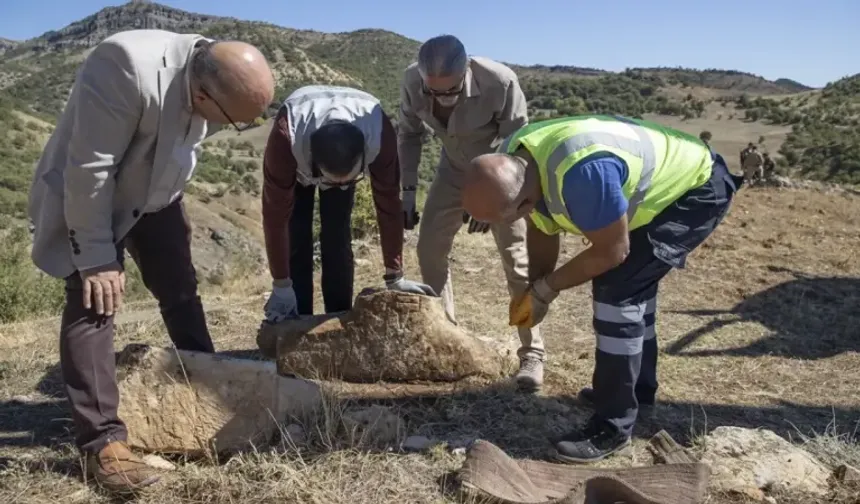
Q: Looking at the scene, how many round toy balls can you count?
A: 0